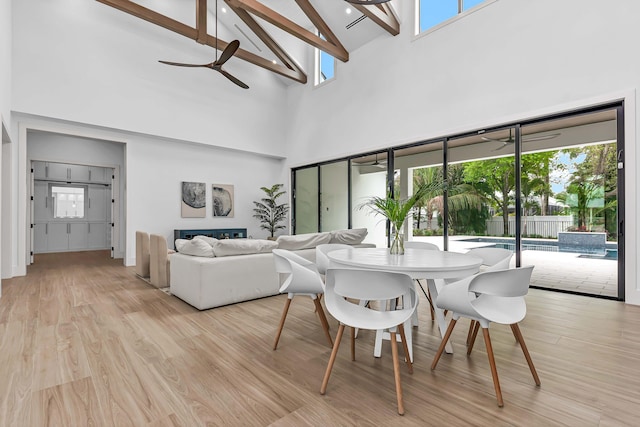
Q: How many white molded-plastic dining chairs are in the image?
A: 6